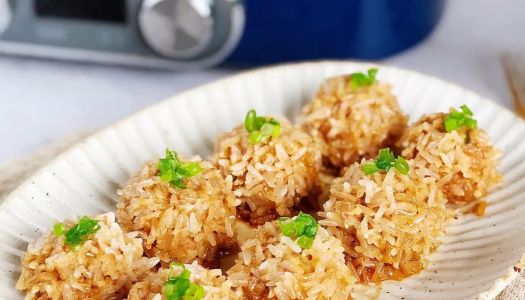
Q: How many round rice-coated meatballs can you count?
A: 8